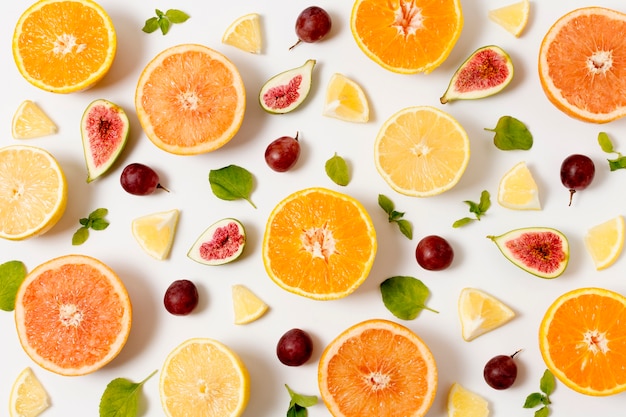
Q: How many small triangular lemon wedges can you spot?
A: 11